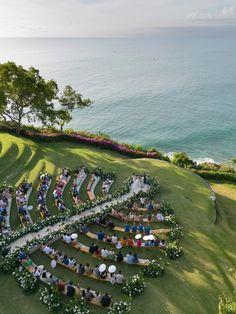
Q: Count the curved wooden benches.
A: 14